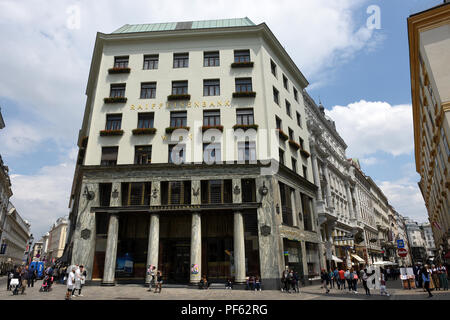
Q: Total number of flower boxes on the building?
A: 13